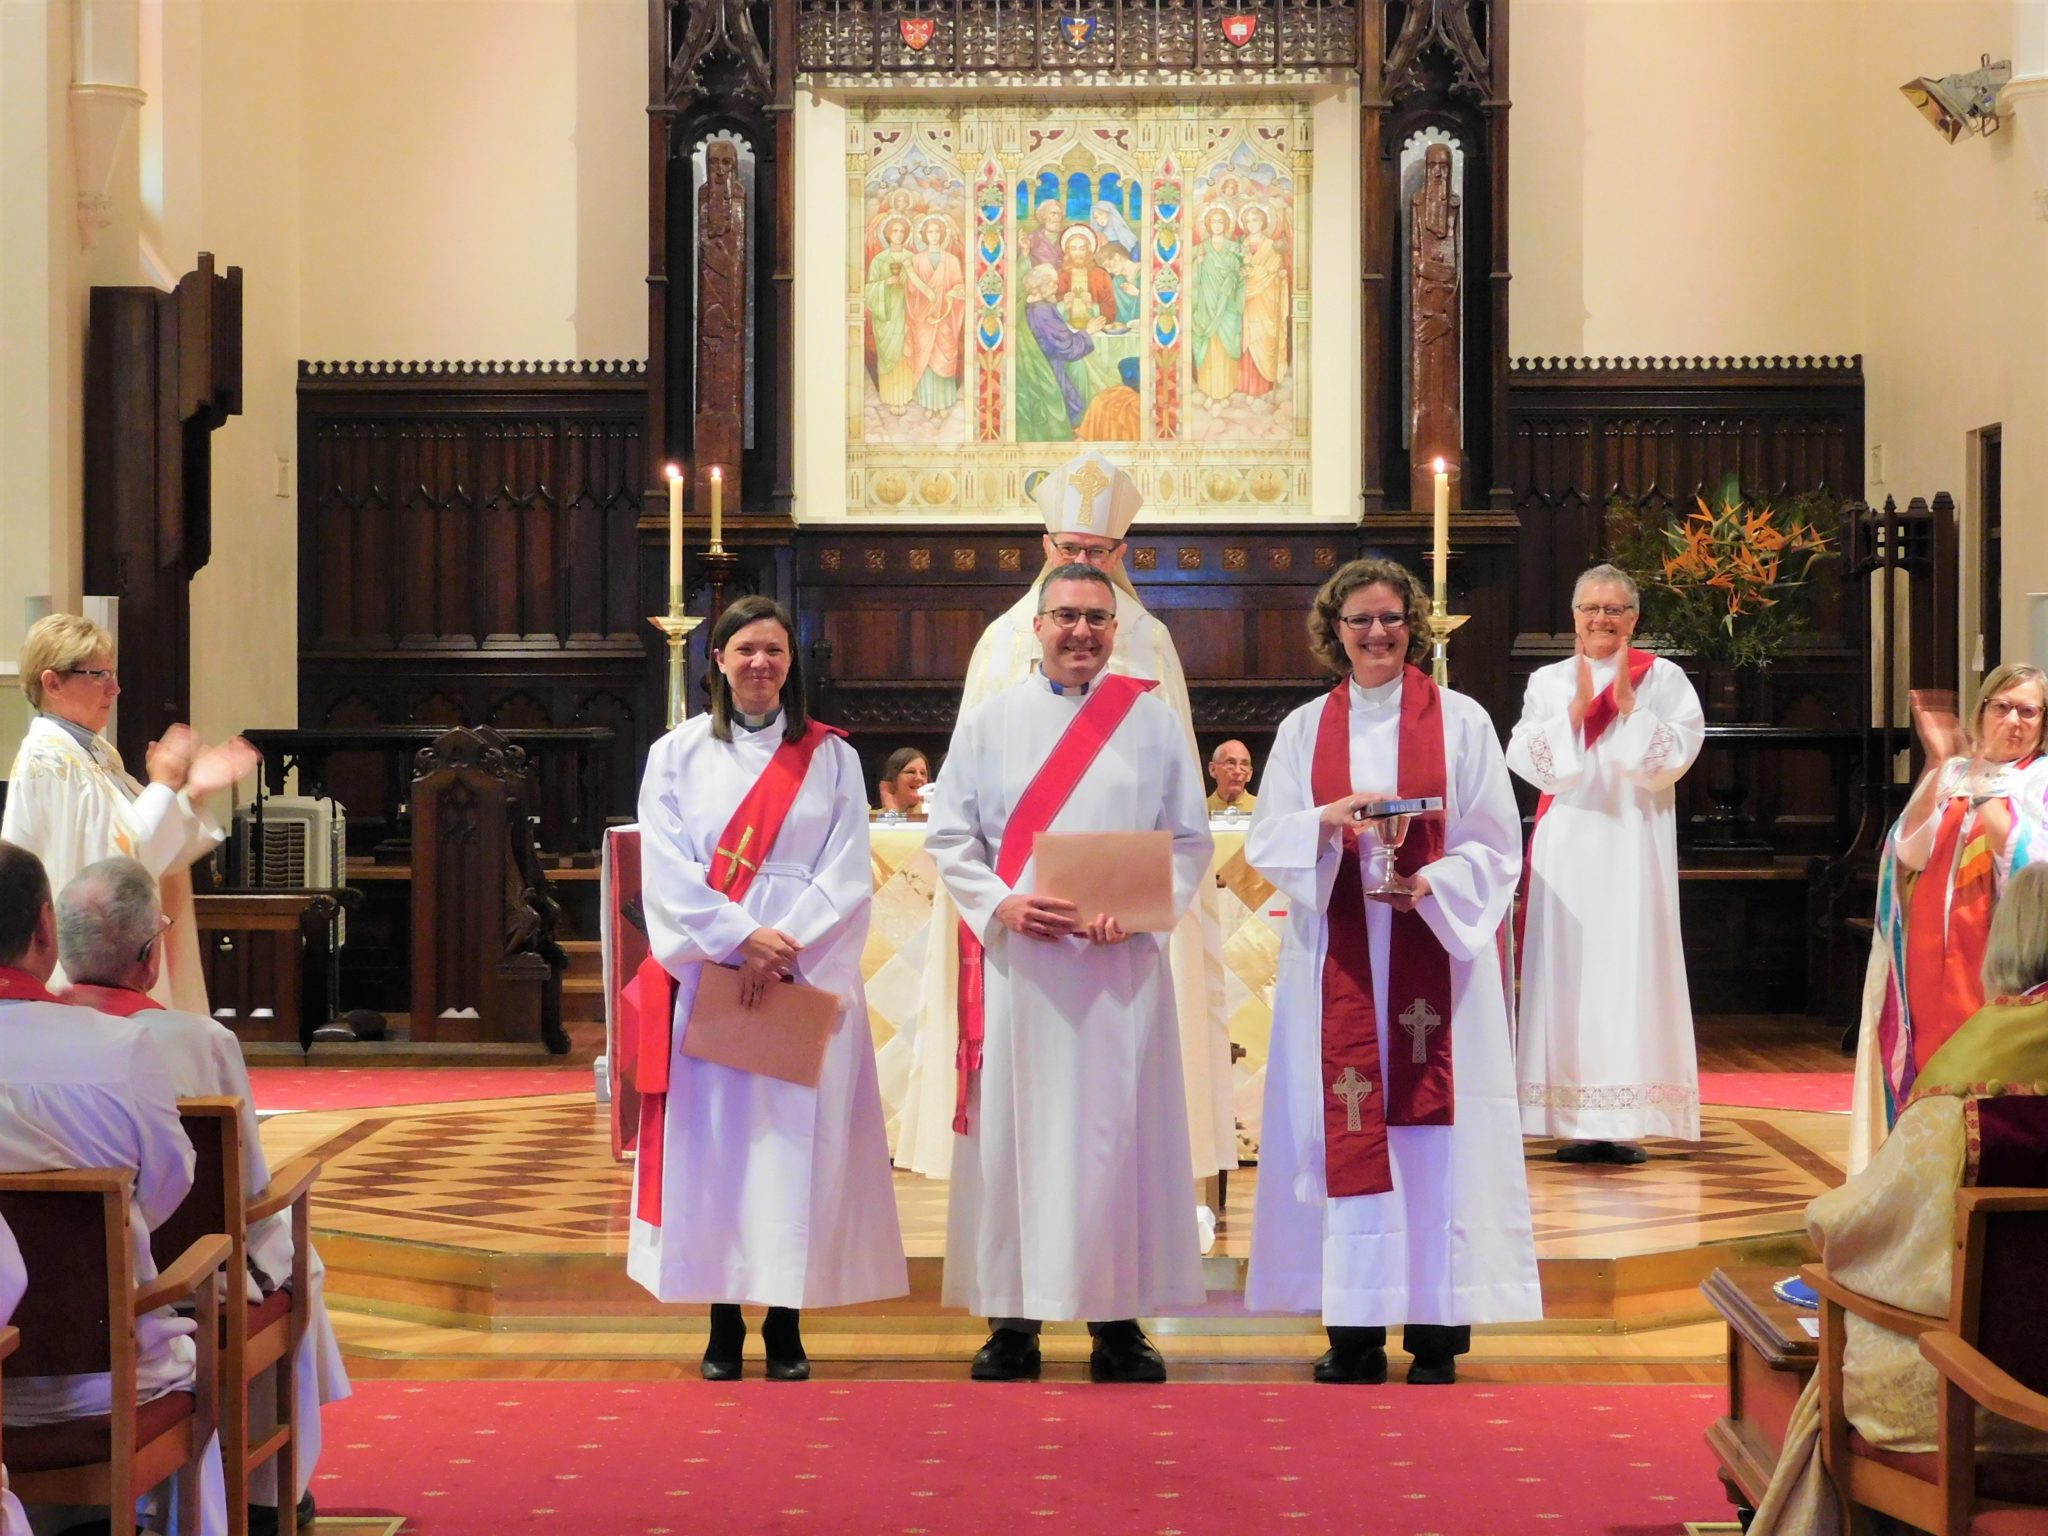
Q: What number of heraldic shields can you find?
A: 3